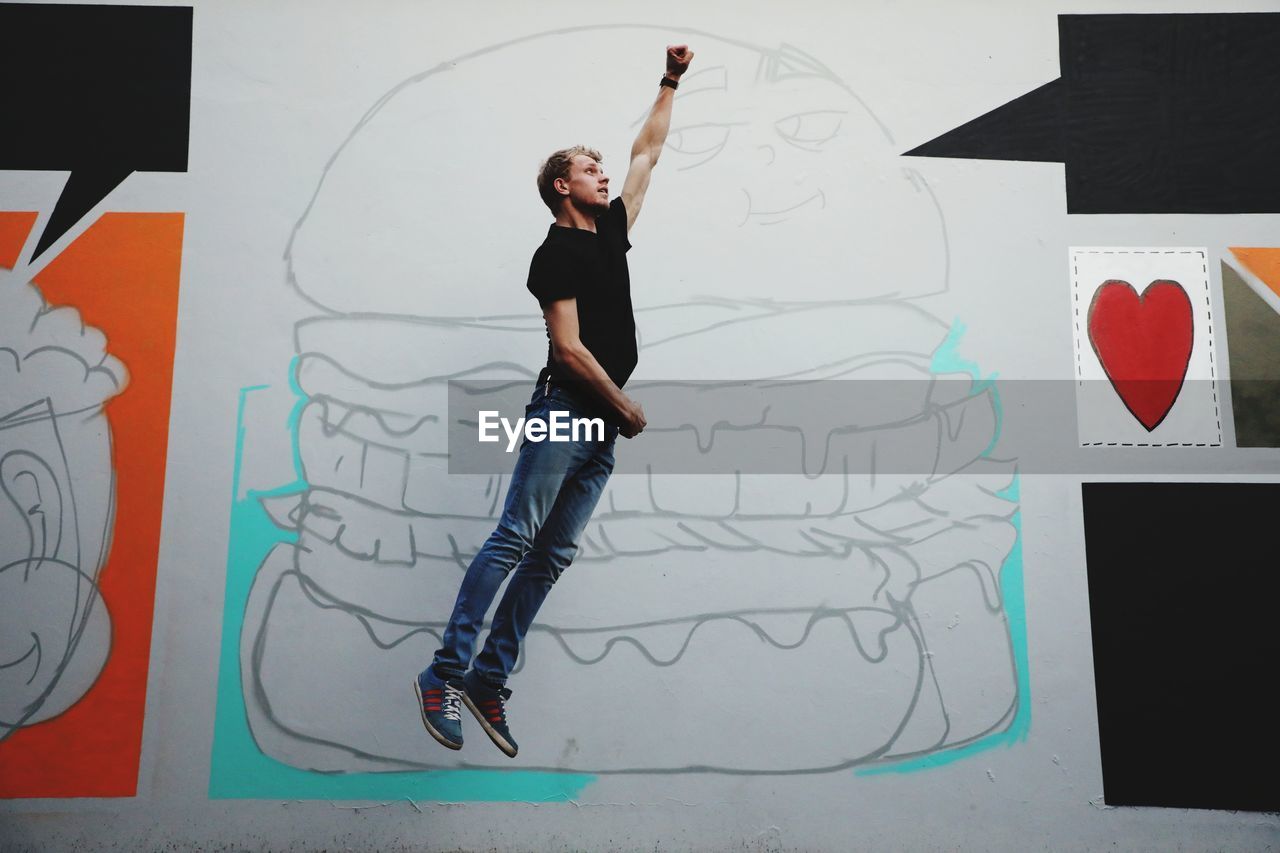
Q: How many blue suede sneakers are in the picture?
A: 2